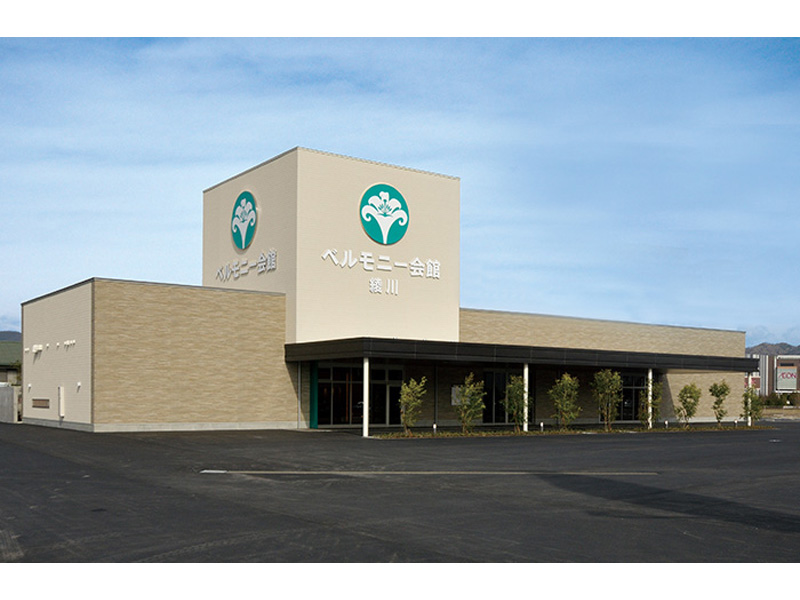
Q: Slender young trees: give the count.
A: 9